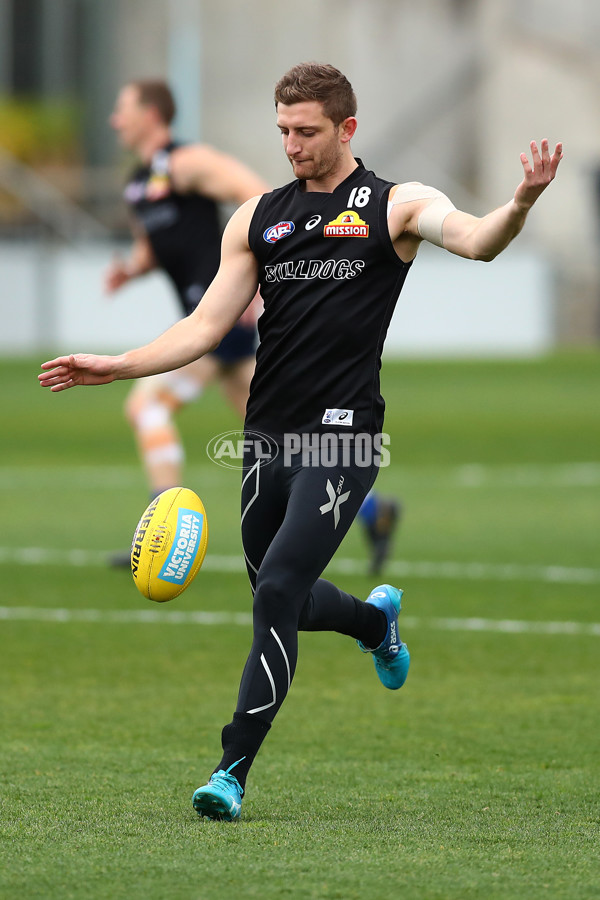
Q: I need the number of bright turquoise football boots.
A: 2